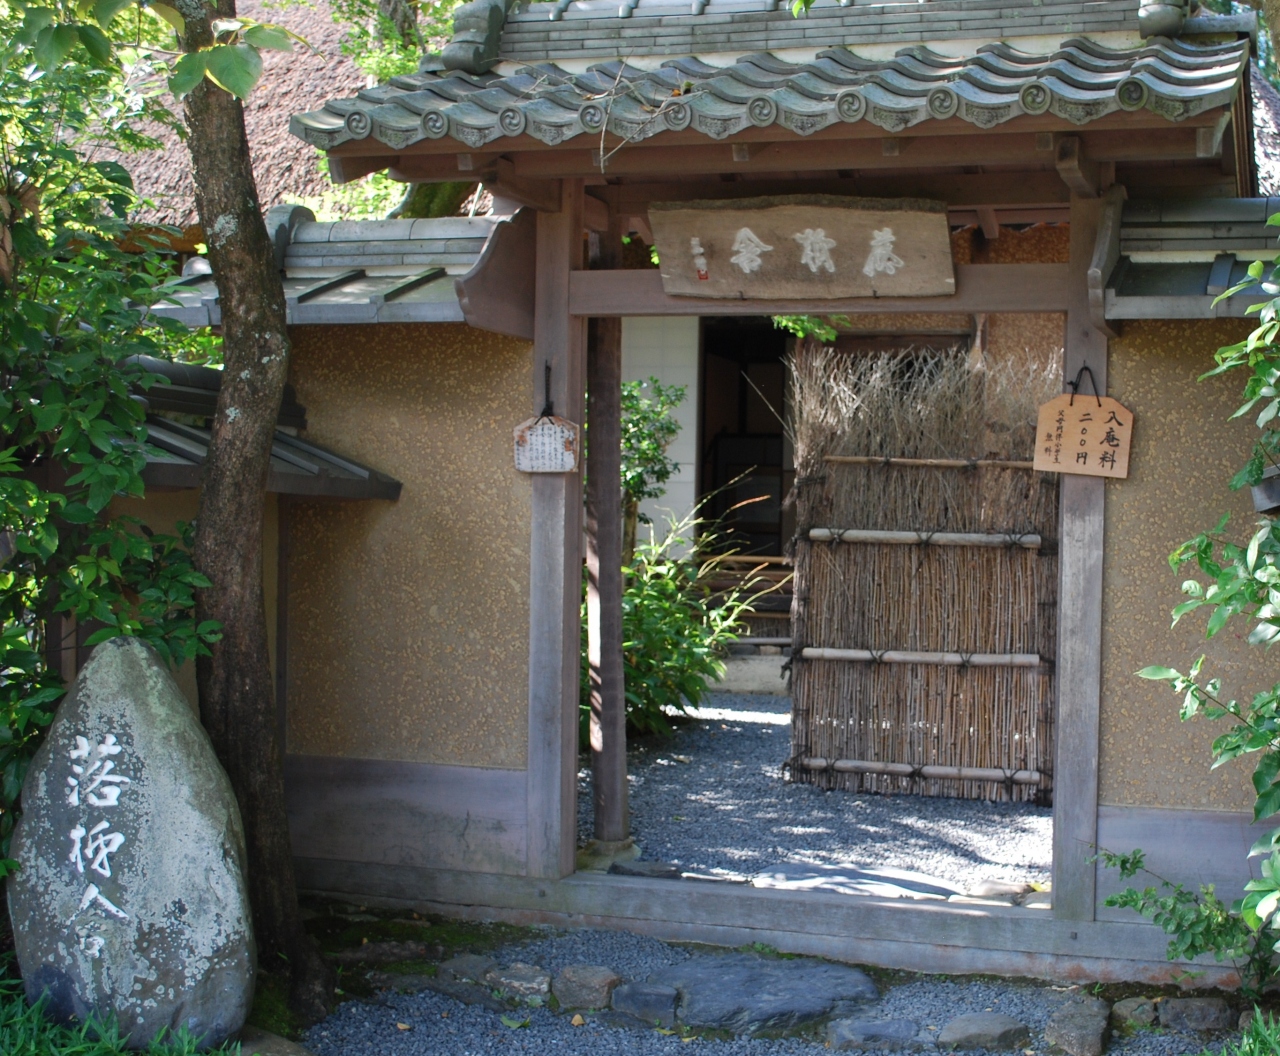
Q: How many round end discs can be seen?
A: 10